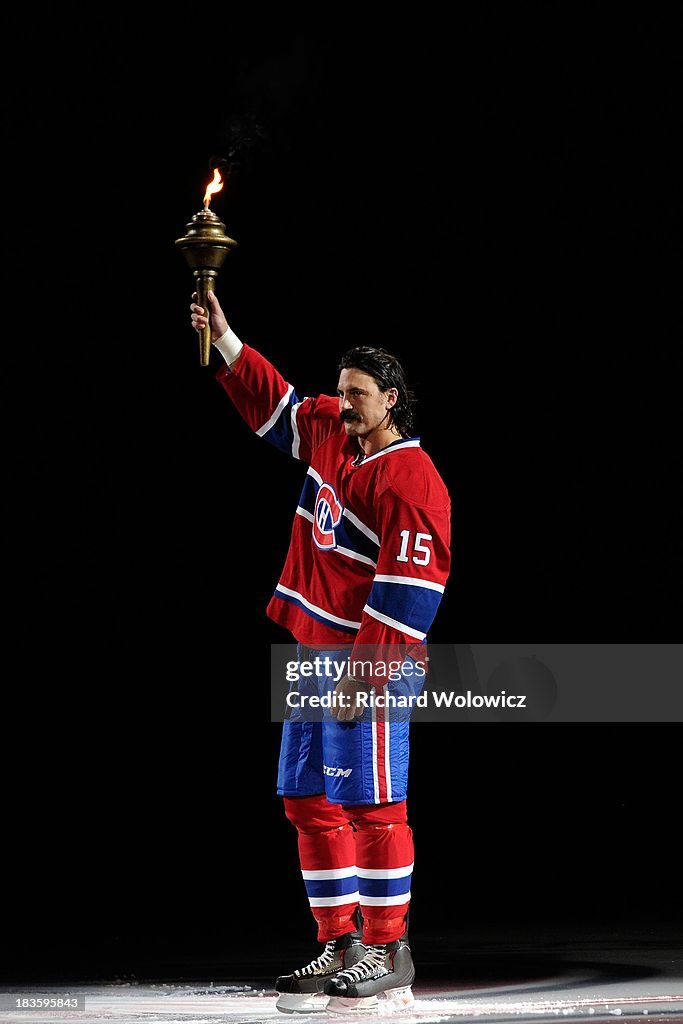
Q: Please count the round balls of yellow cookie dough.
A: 0